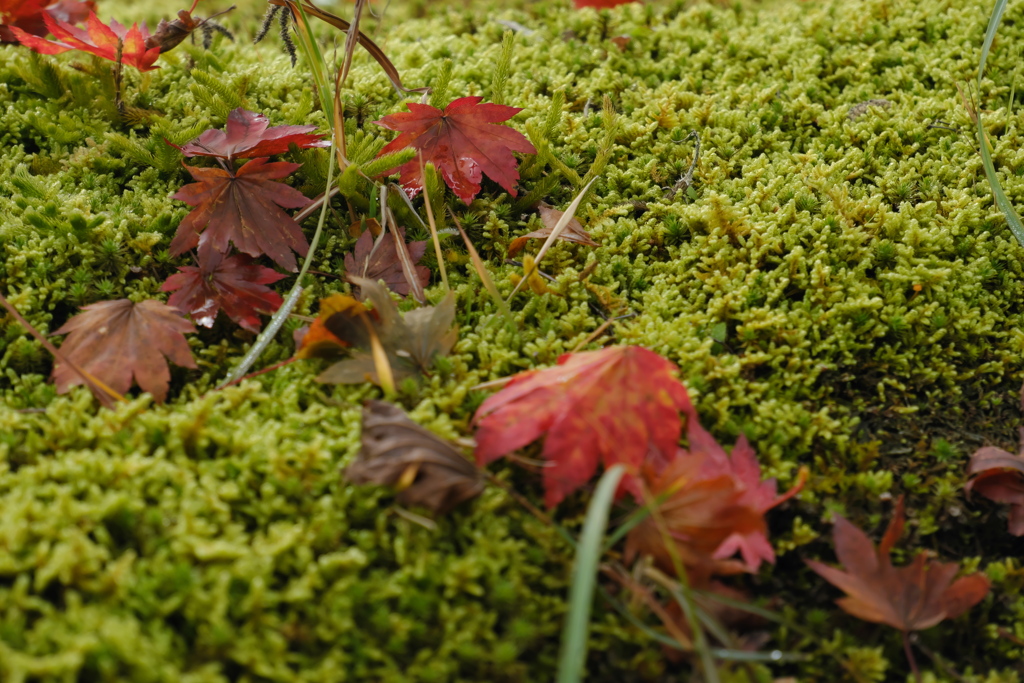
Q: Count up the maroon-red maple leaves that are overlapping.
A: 3